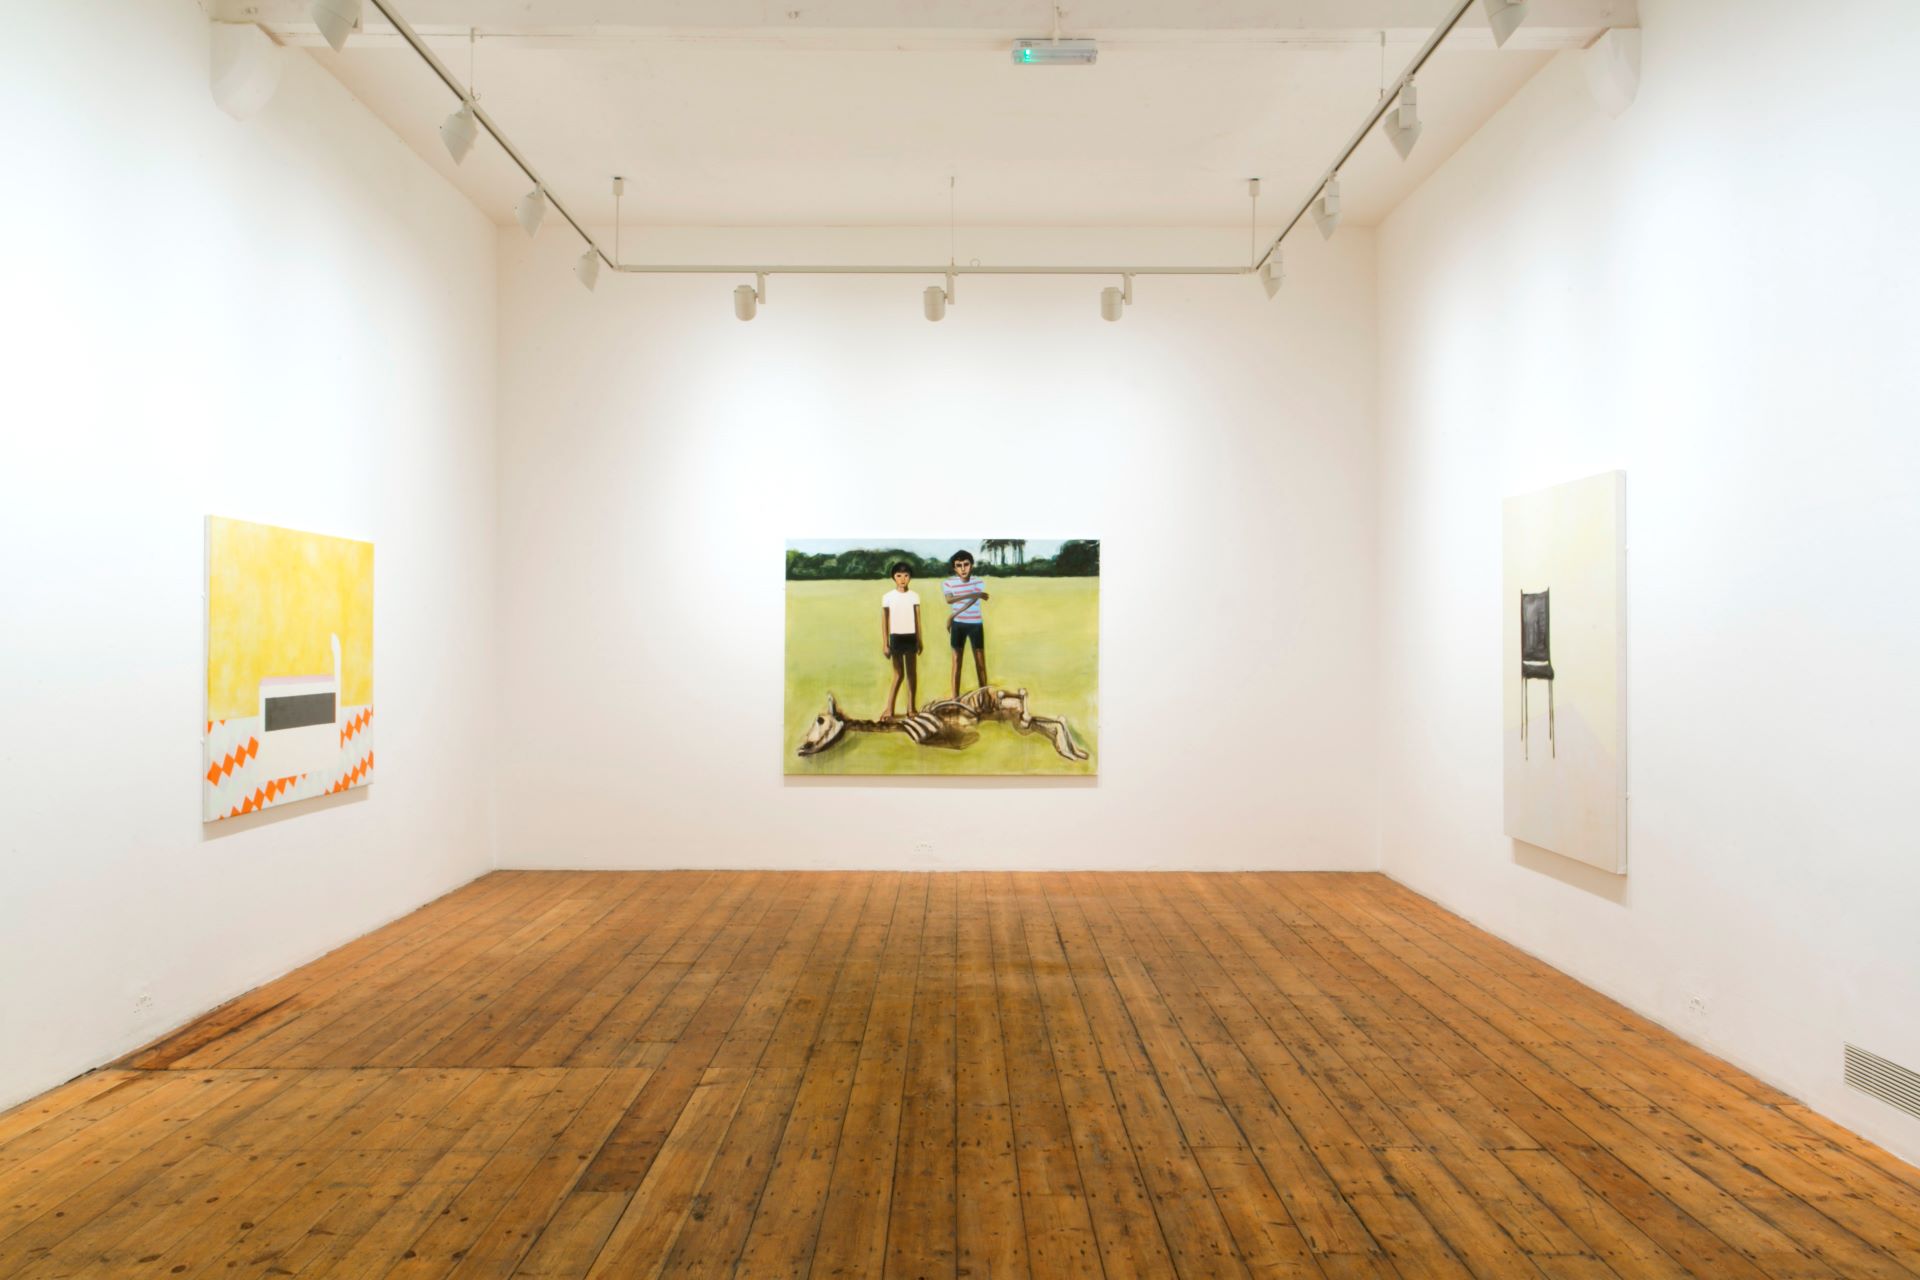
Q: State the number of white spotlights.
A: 11